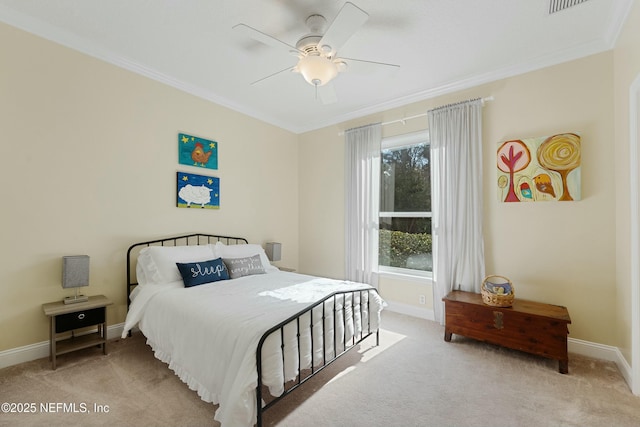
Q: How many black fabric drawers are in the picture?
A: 1